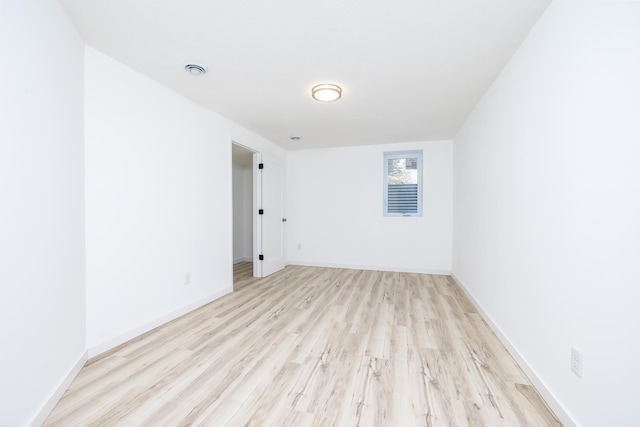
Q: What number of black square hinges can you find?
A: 3